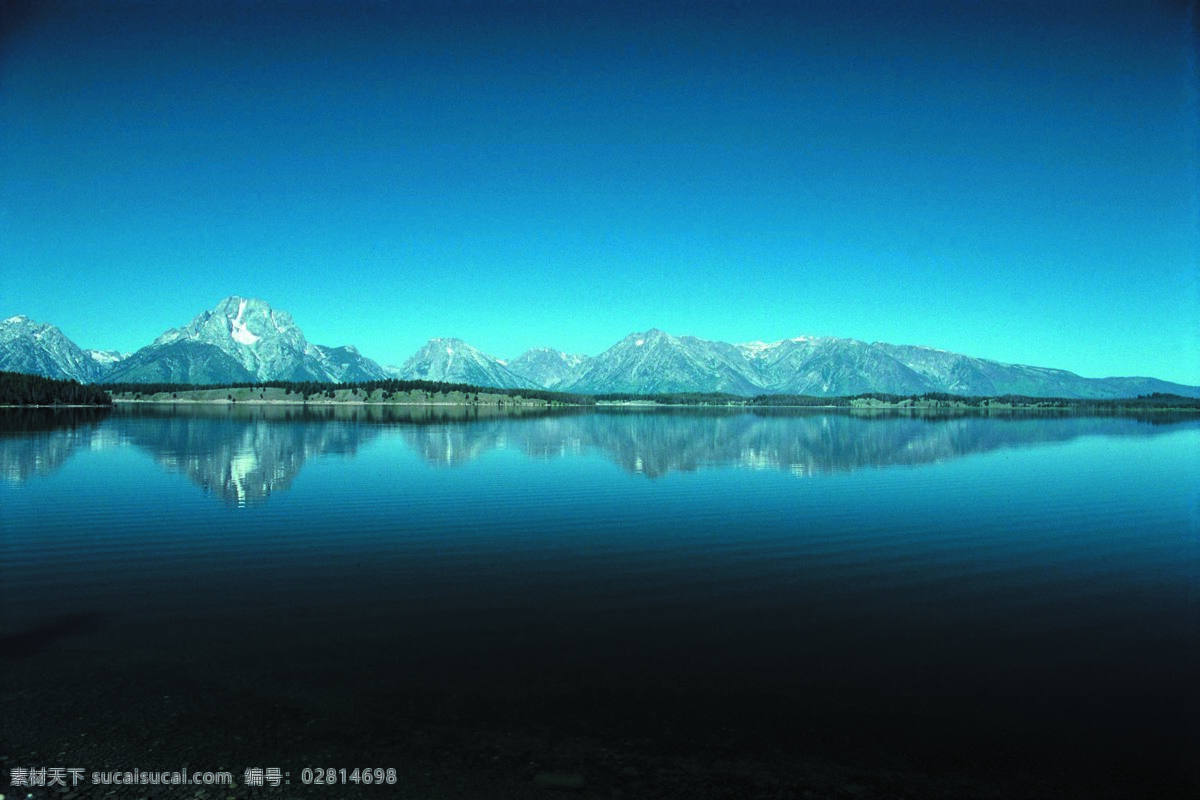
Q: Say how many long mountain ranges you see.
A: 1